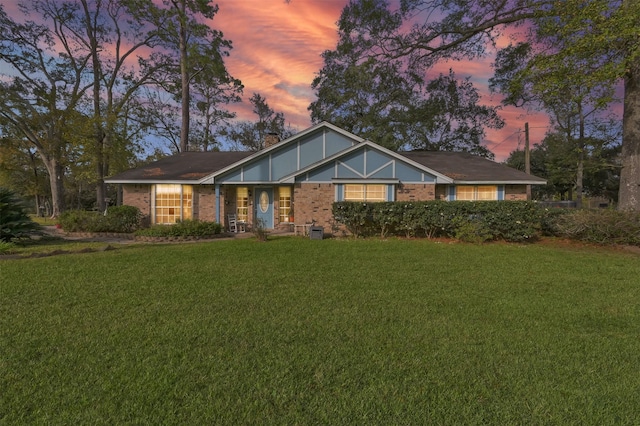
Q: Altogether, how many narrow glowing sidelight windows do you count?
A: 2